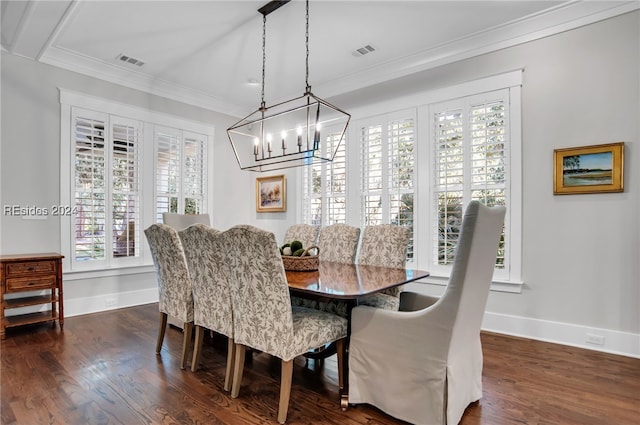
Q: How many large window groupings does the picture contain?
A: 2